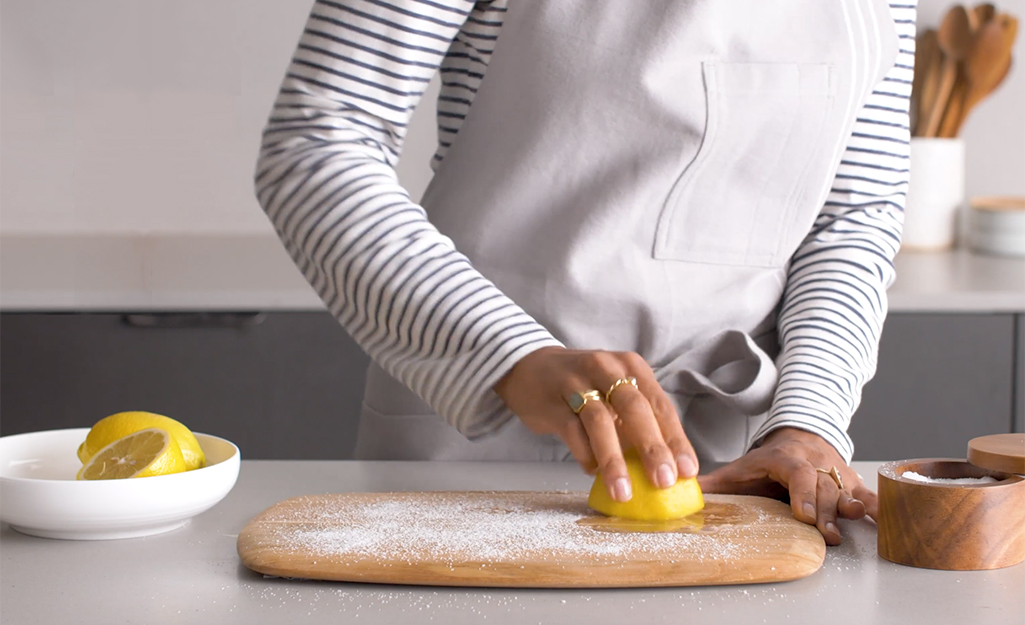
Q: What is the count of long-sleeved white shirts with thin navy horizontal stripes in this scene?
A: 1